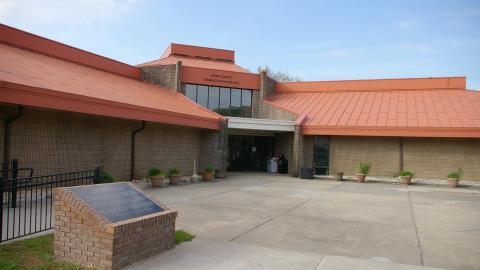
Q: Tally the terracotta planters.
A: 6